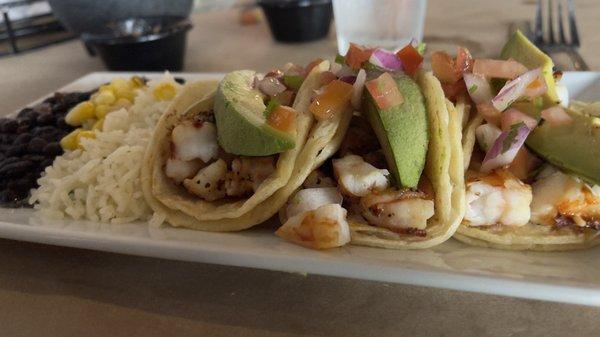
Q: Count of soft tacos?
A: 3